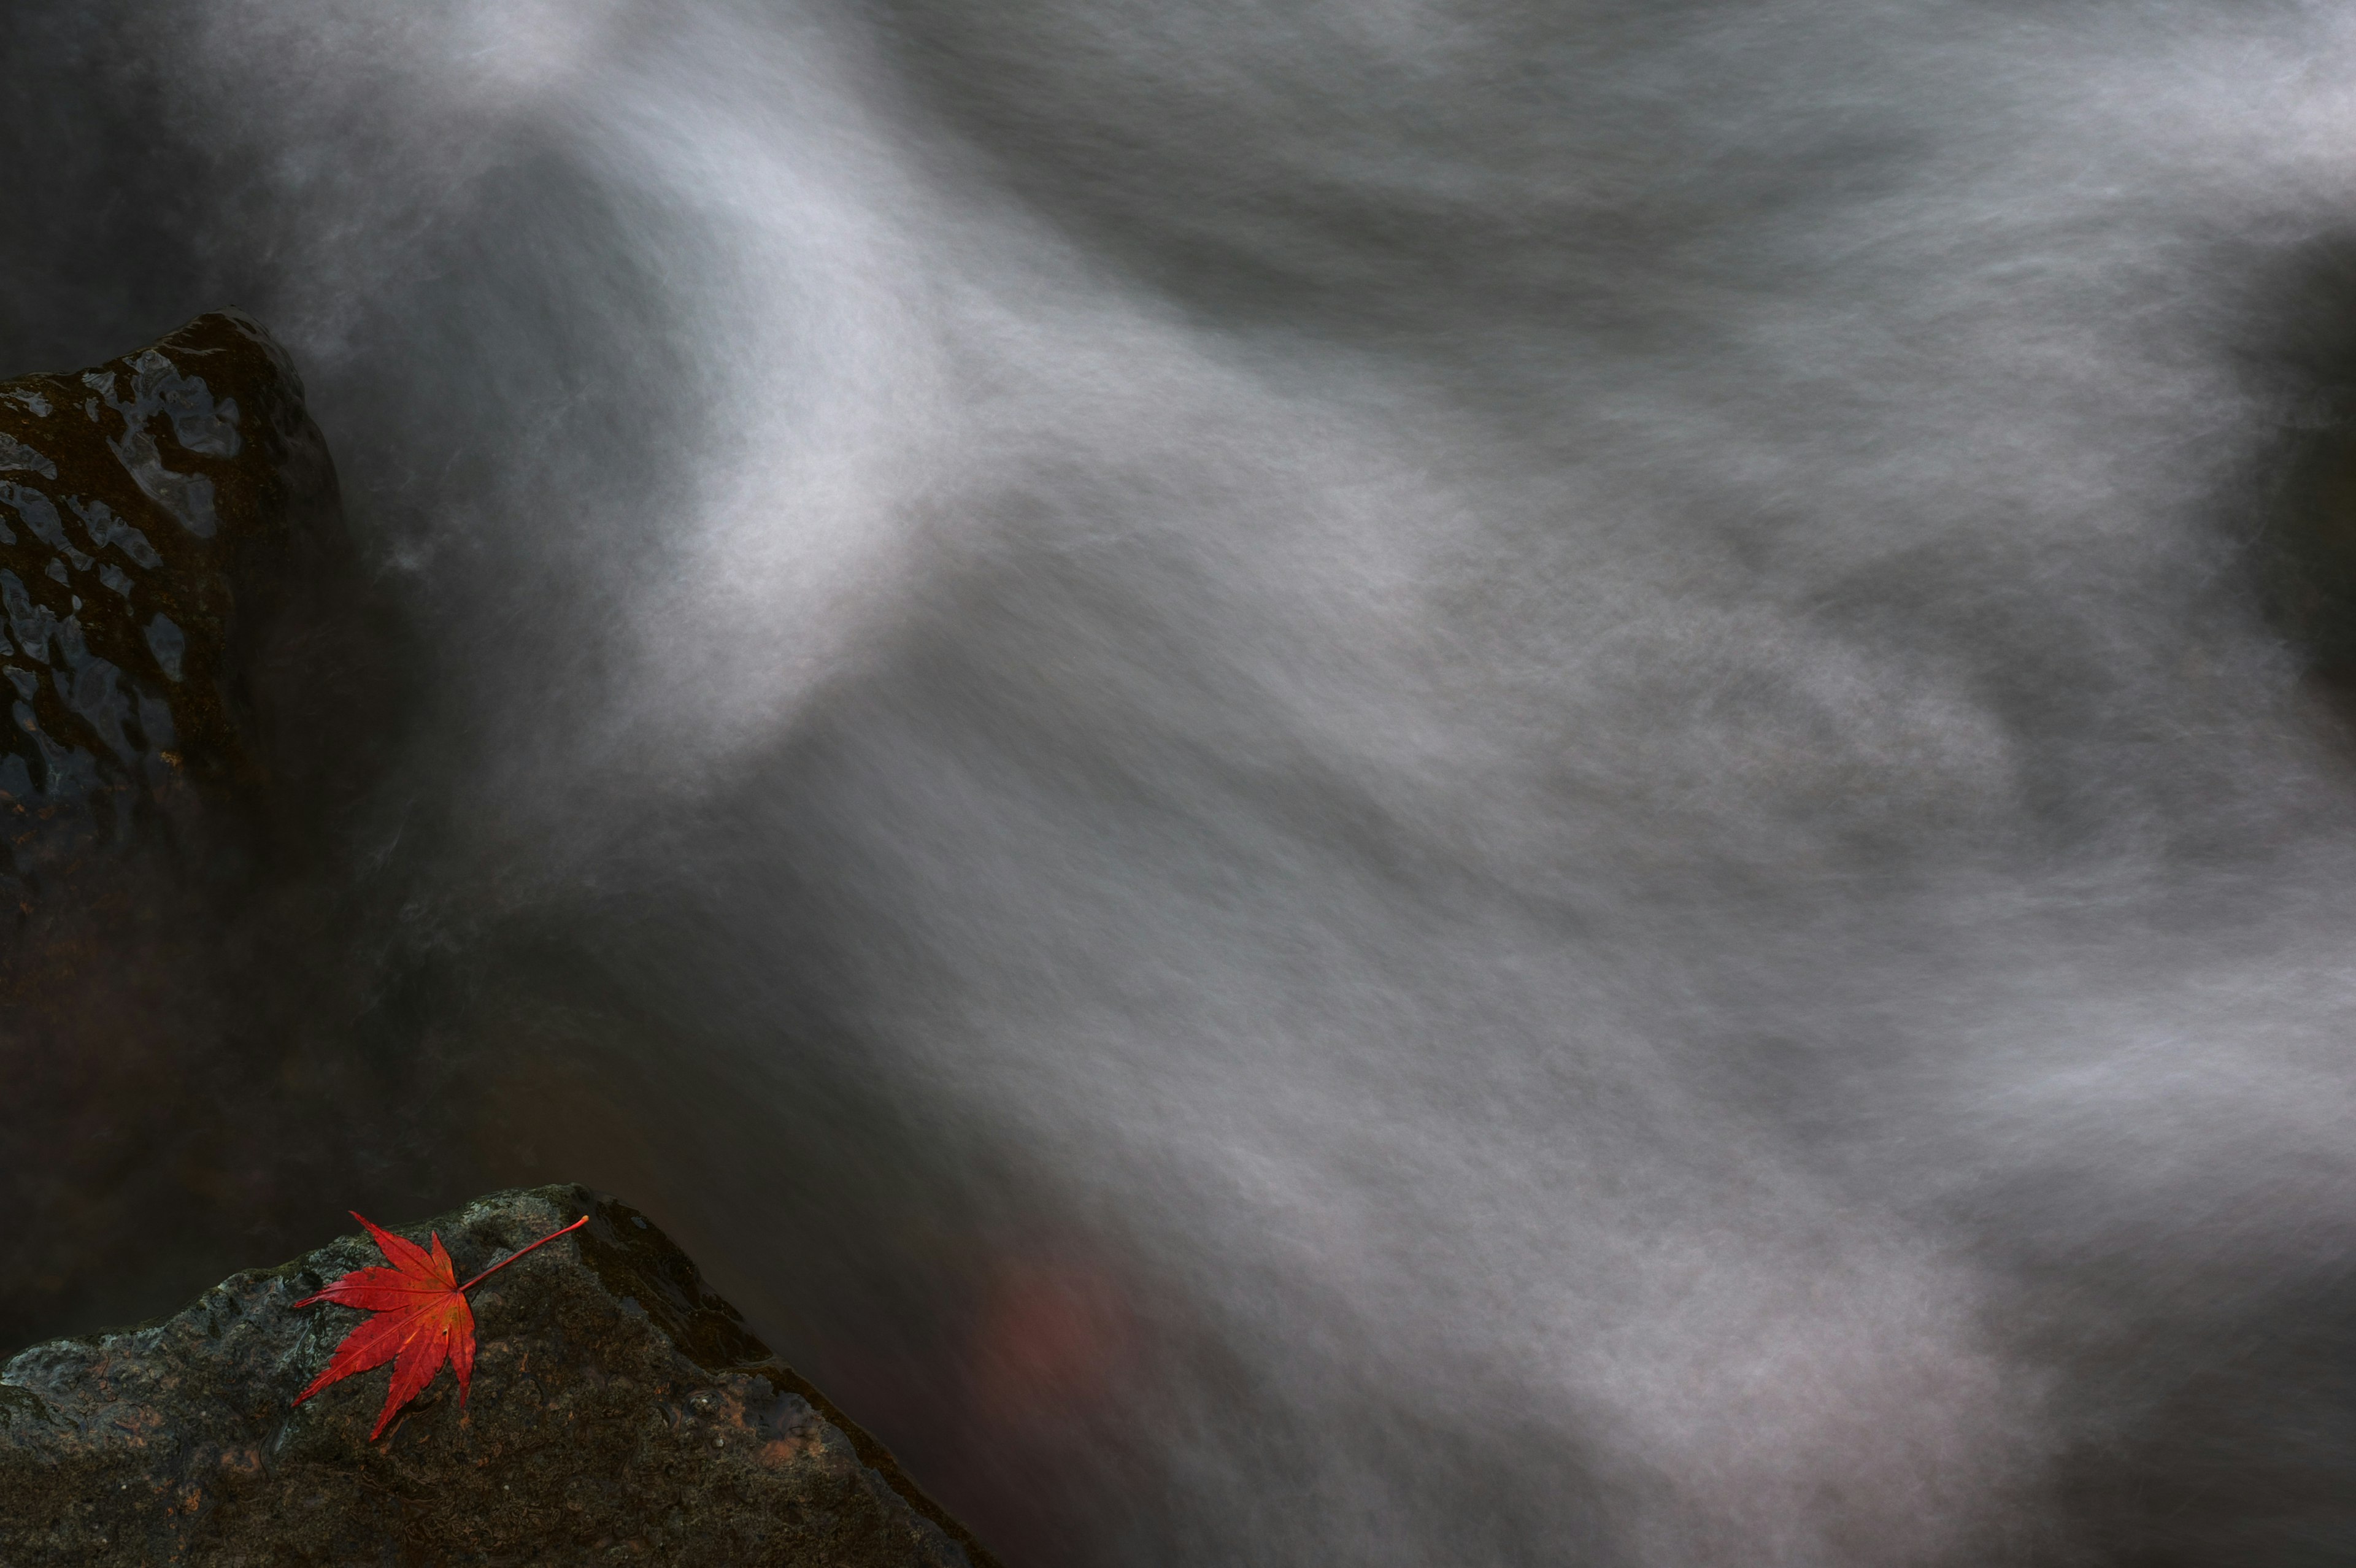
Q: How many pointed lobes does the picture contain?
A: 6